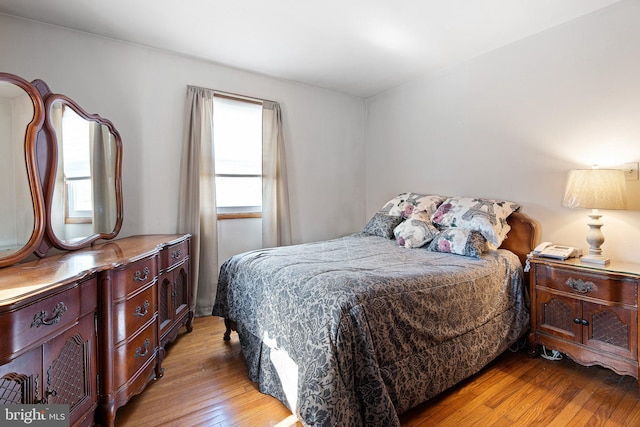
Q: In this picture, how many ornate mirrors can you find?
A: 2